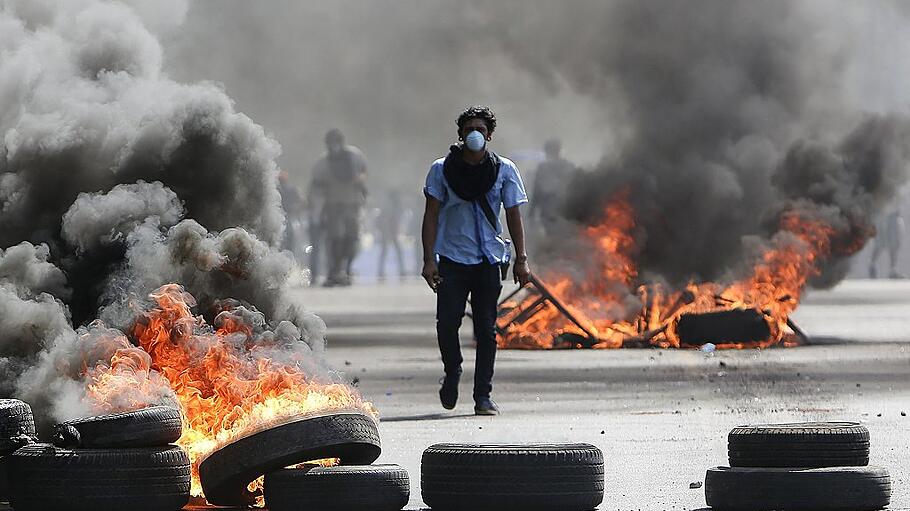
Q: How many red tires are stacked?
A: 0